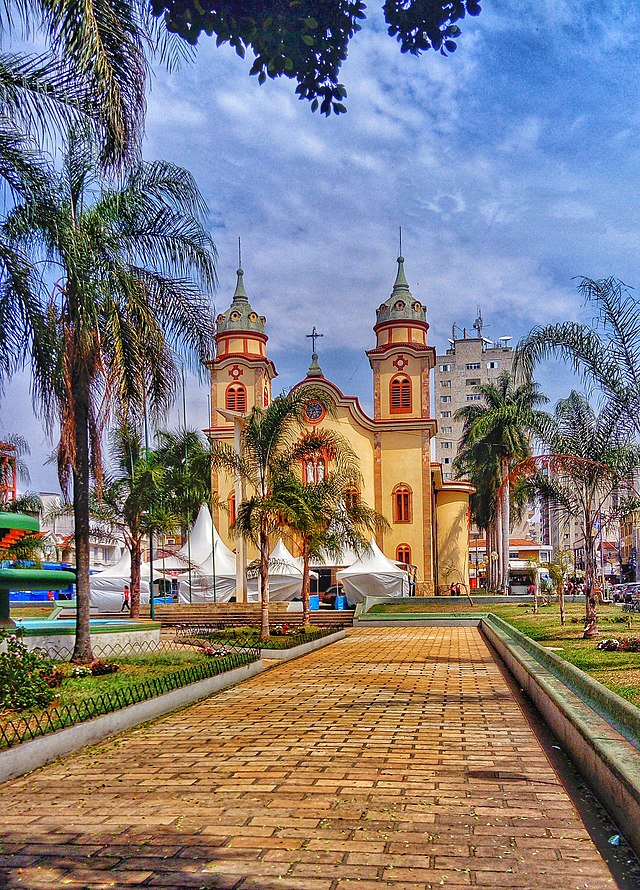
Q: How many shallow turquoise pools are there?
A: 1